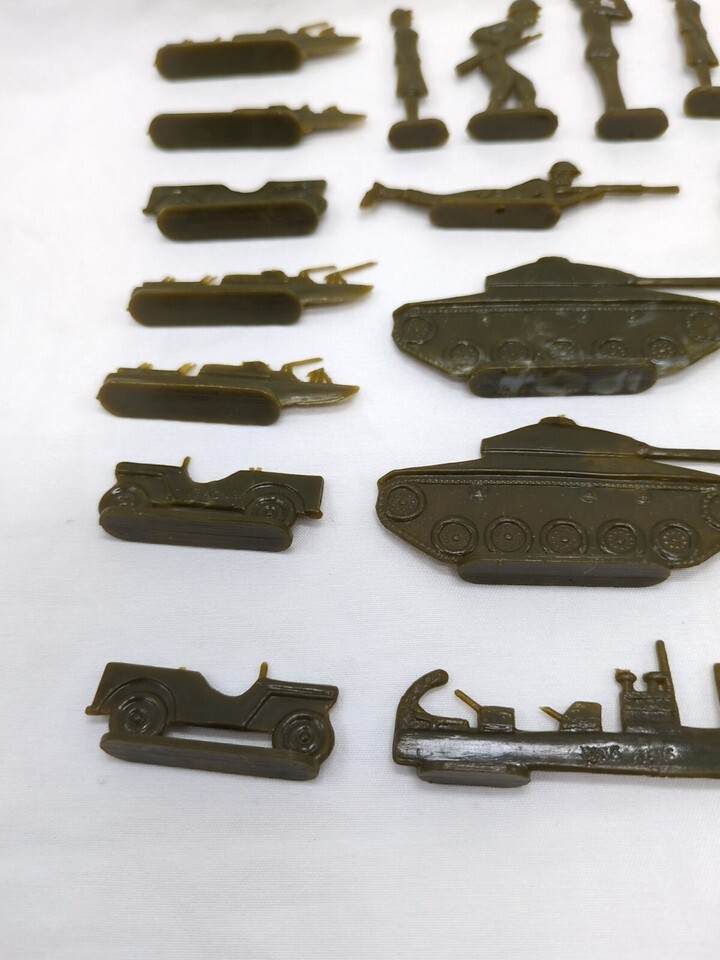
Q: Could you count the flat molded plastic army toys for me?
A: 15